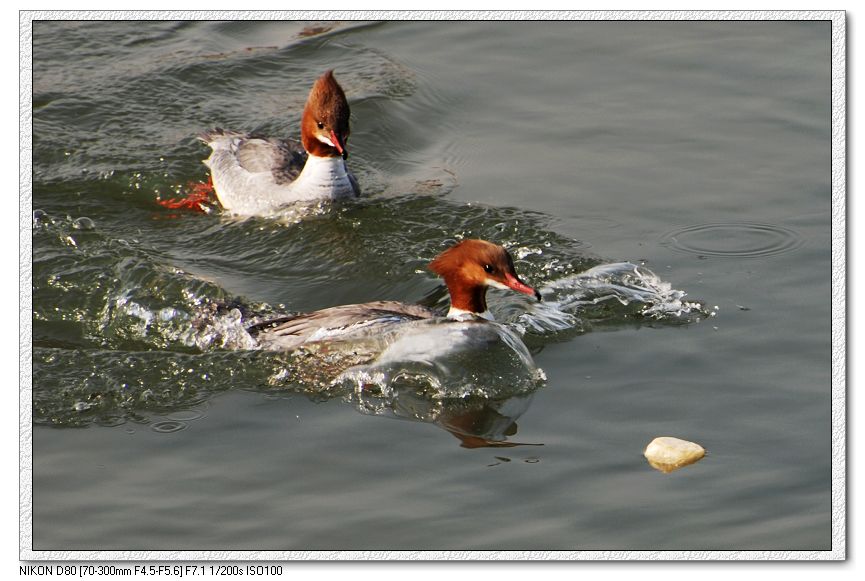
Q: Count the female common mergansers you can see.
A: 2